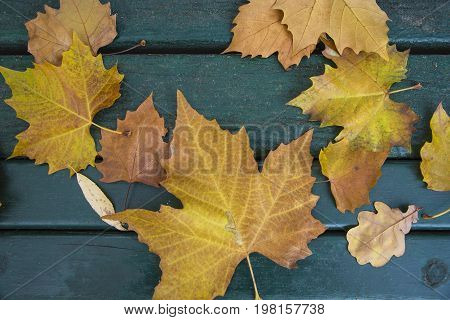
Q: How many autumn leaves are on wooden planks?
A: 11